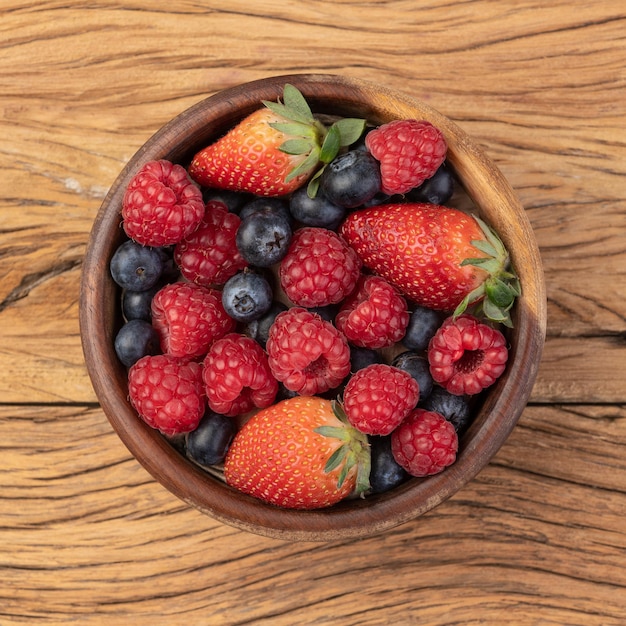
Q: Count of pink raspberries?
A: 12